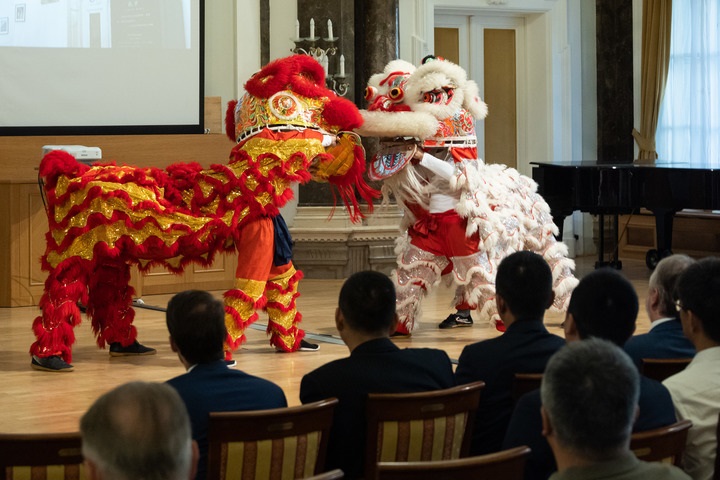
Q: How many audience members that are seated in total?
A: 8